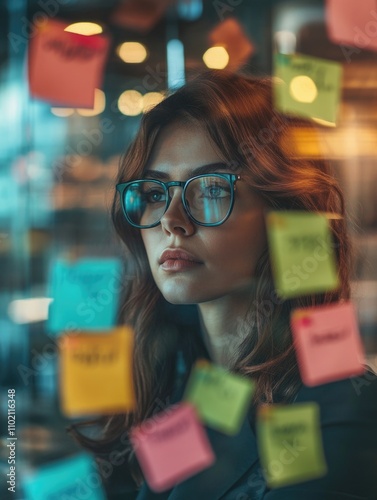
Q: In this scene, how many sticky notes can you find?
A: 13